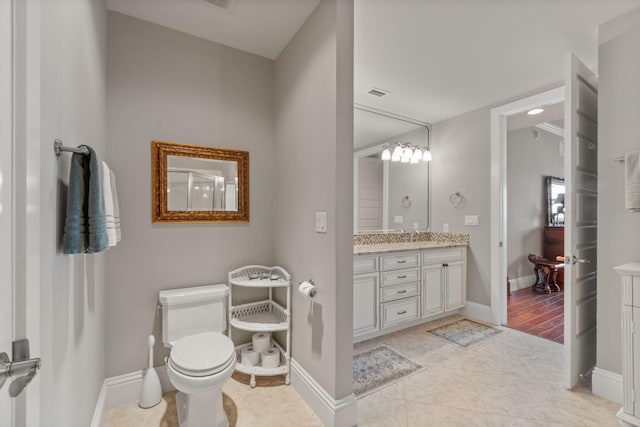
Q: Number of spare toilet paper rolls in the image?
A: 3